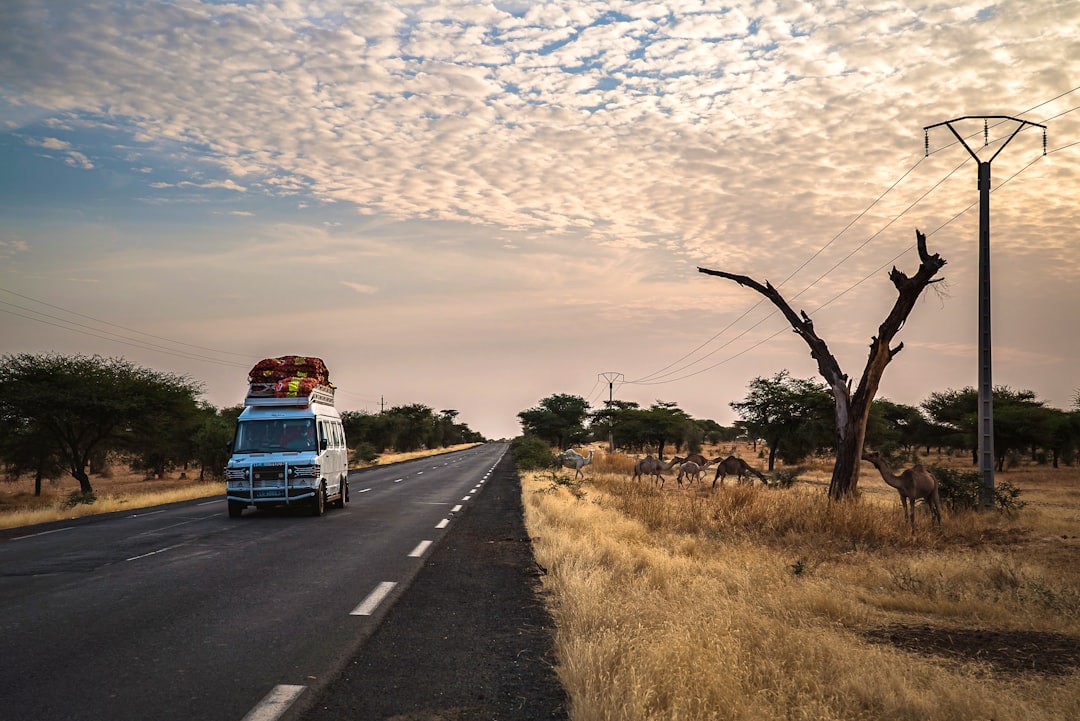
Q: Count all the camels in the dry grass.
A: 6